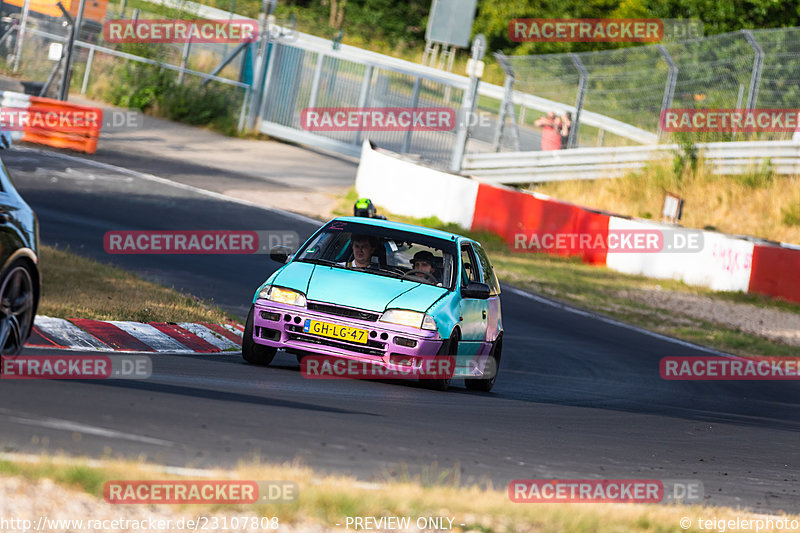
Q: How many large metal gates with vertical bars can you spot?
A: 1